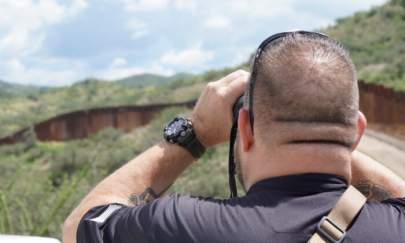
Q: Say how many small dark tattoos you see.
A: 2